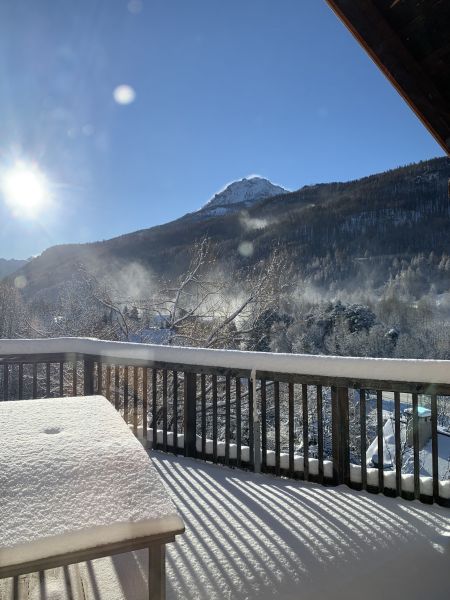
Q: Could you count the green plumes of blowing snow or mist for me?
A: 0